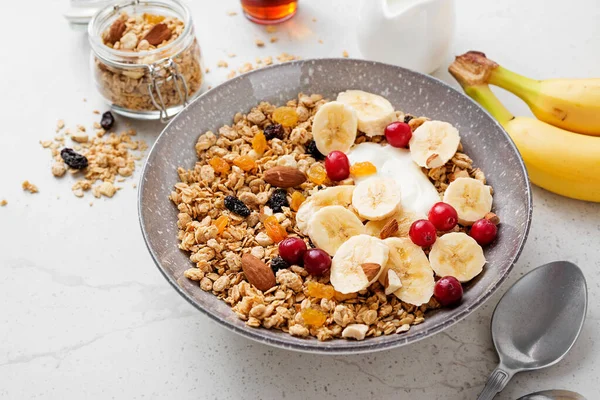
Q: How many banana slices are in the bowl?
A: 11